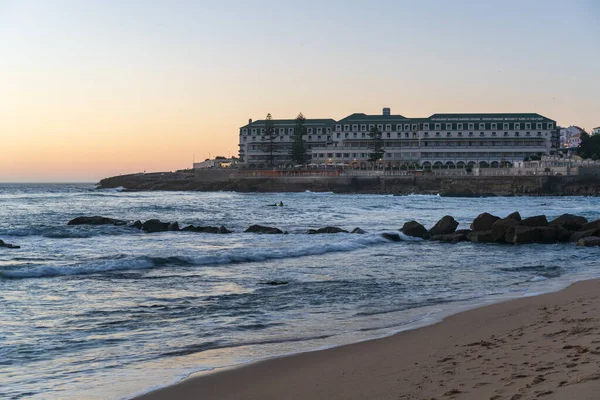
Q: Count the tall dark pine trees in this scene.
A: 3